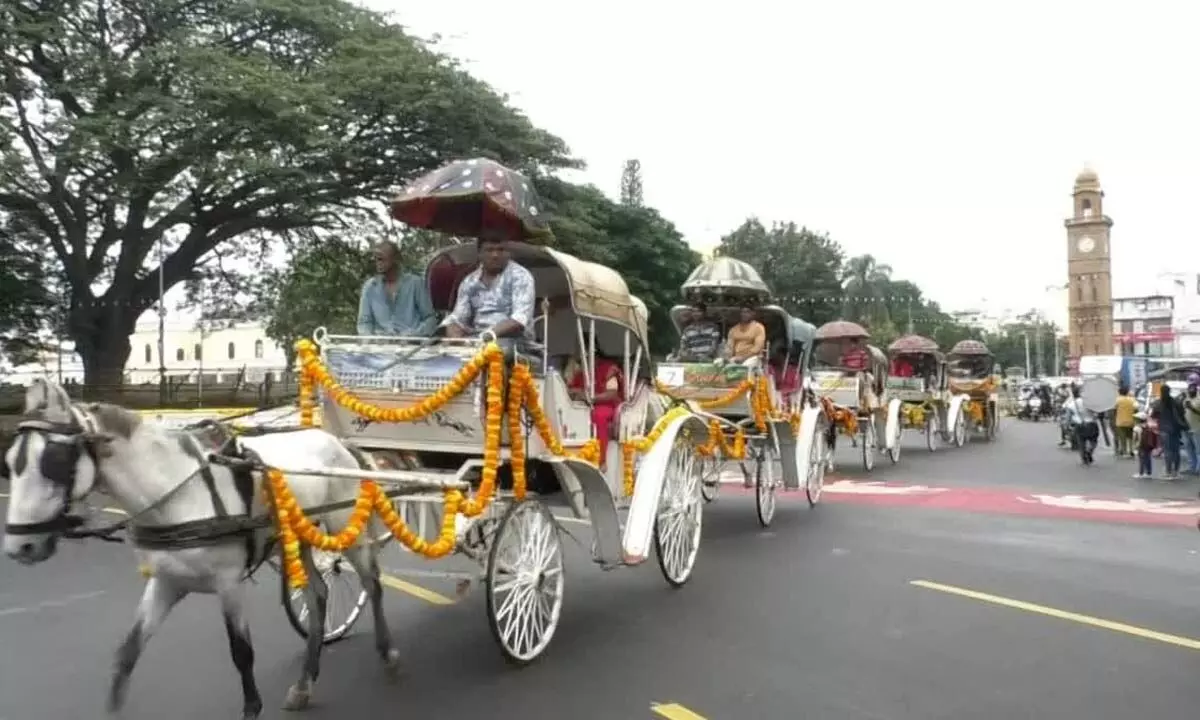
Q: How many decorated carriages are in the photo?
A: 5